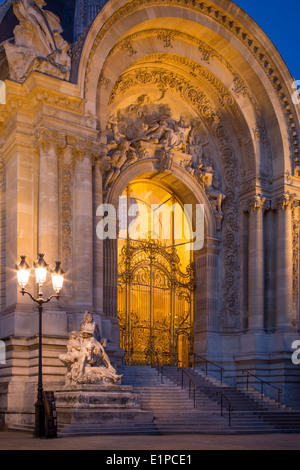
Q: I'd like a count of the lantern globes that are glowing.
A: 3